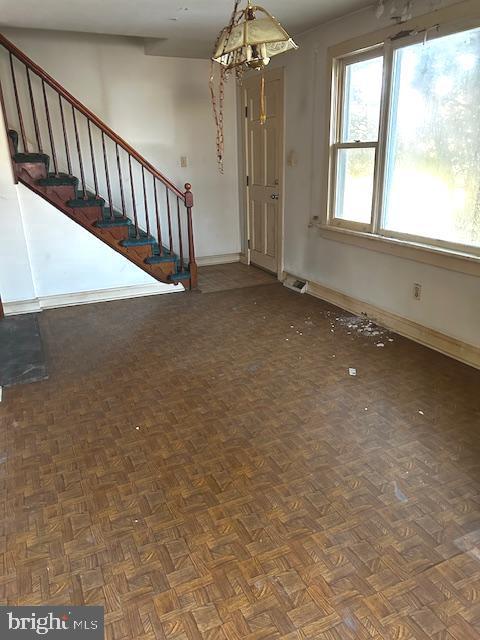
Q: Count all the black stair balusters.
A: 13